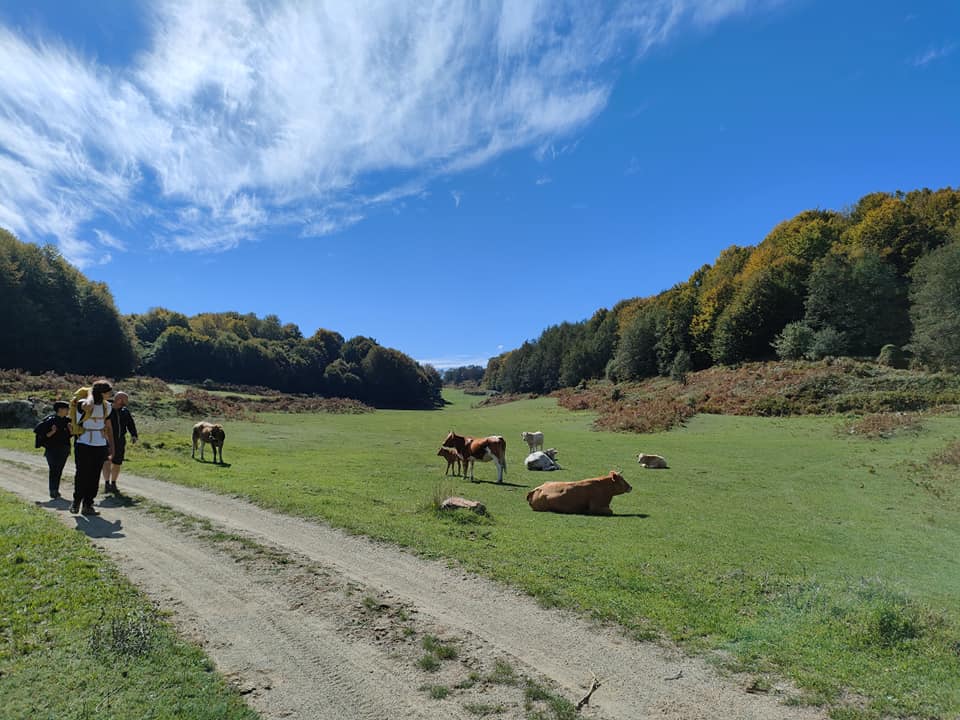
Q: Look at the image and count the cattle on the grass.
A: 7